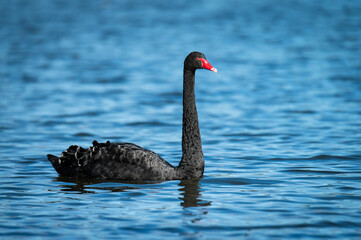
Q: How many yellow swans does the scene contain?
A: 0